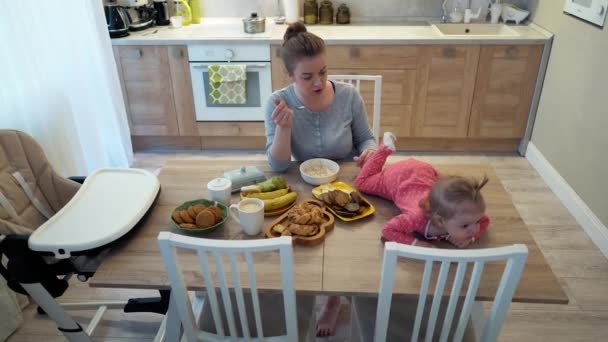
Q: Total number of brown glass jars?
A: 3